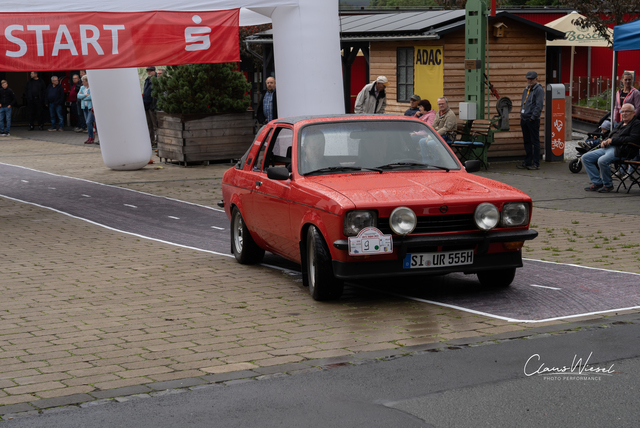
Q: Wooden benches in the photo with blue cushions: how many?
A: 1